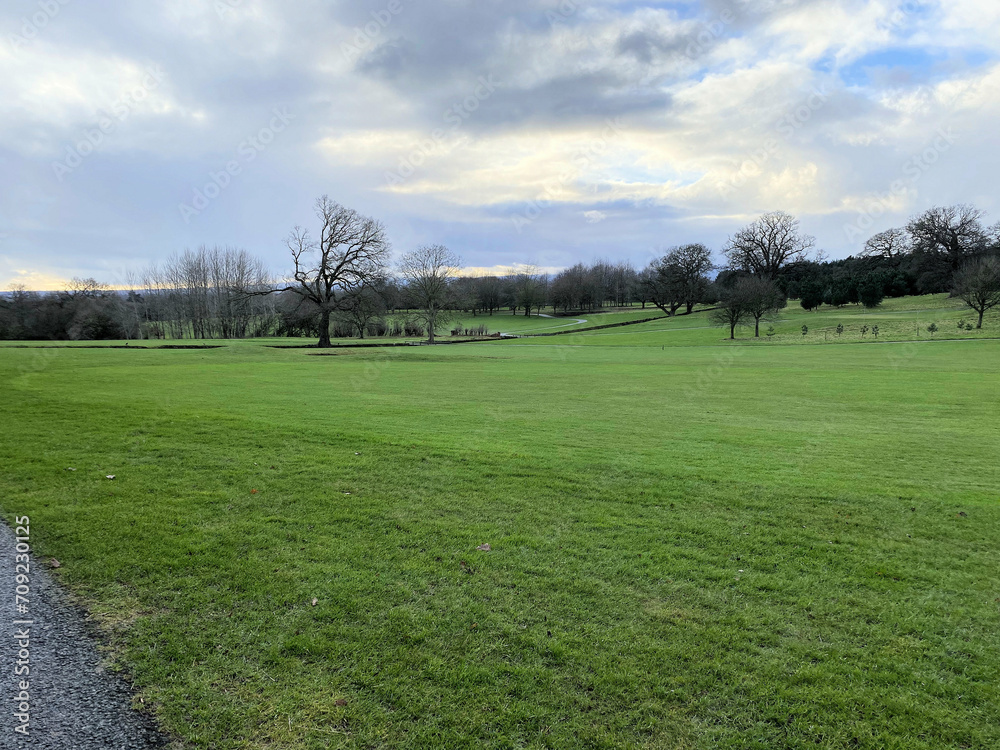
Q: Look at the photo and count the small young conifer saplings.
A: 8